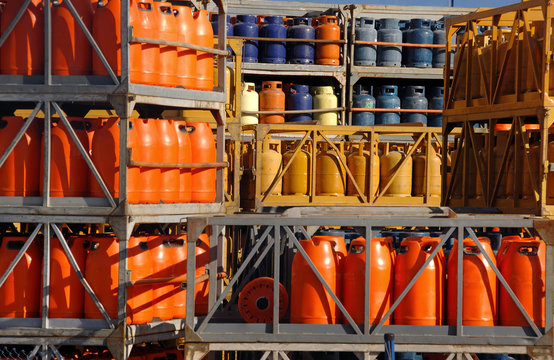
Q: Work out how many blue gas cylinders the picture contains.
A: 13